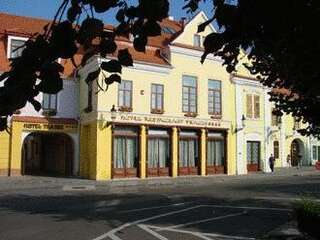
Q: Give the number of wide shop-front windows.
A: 4